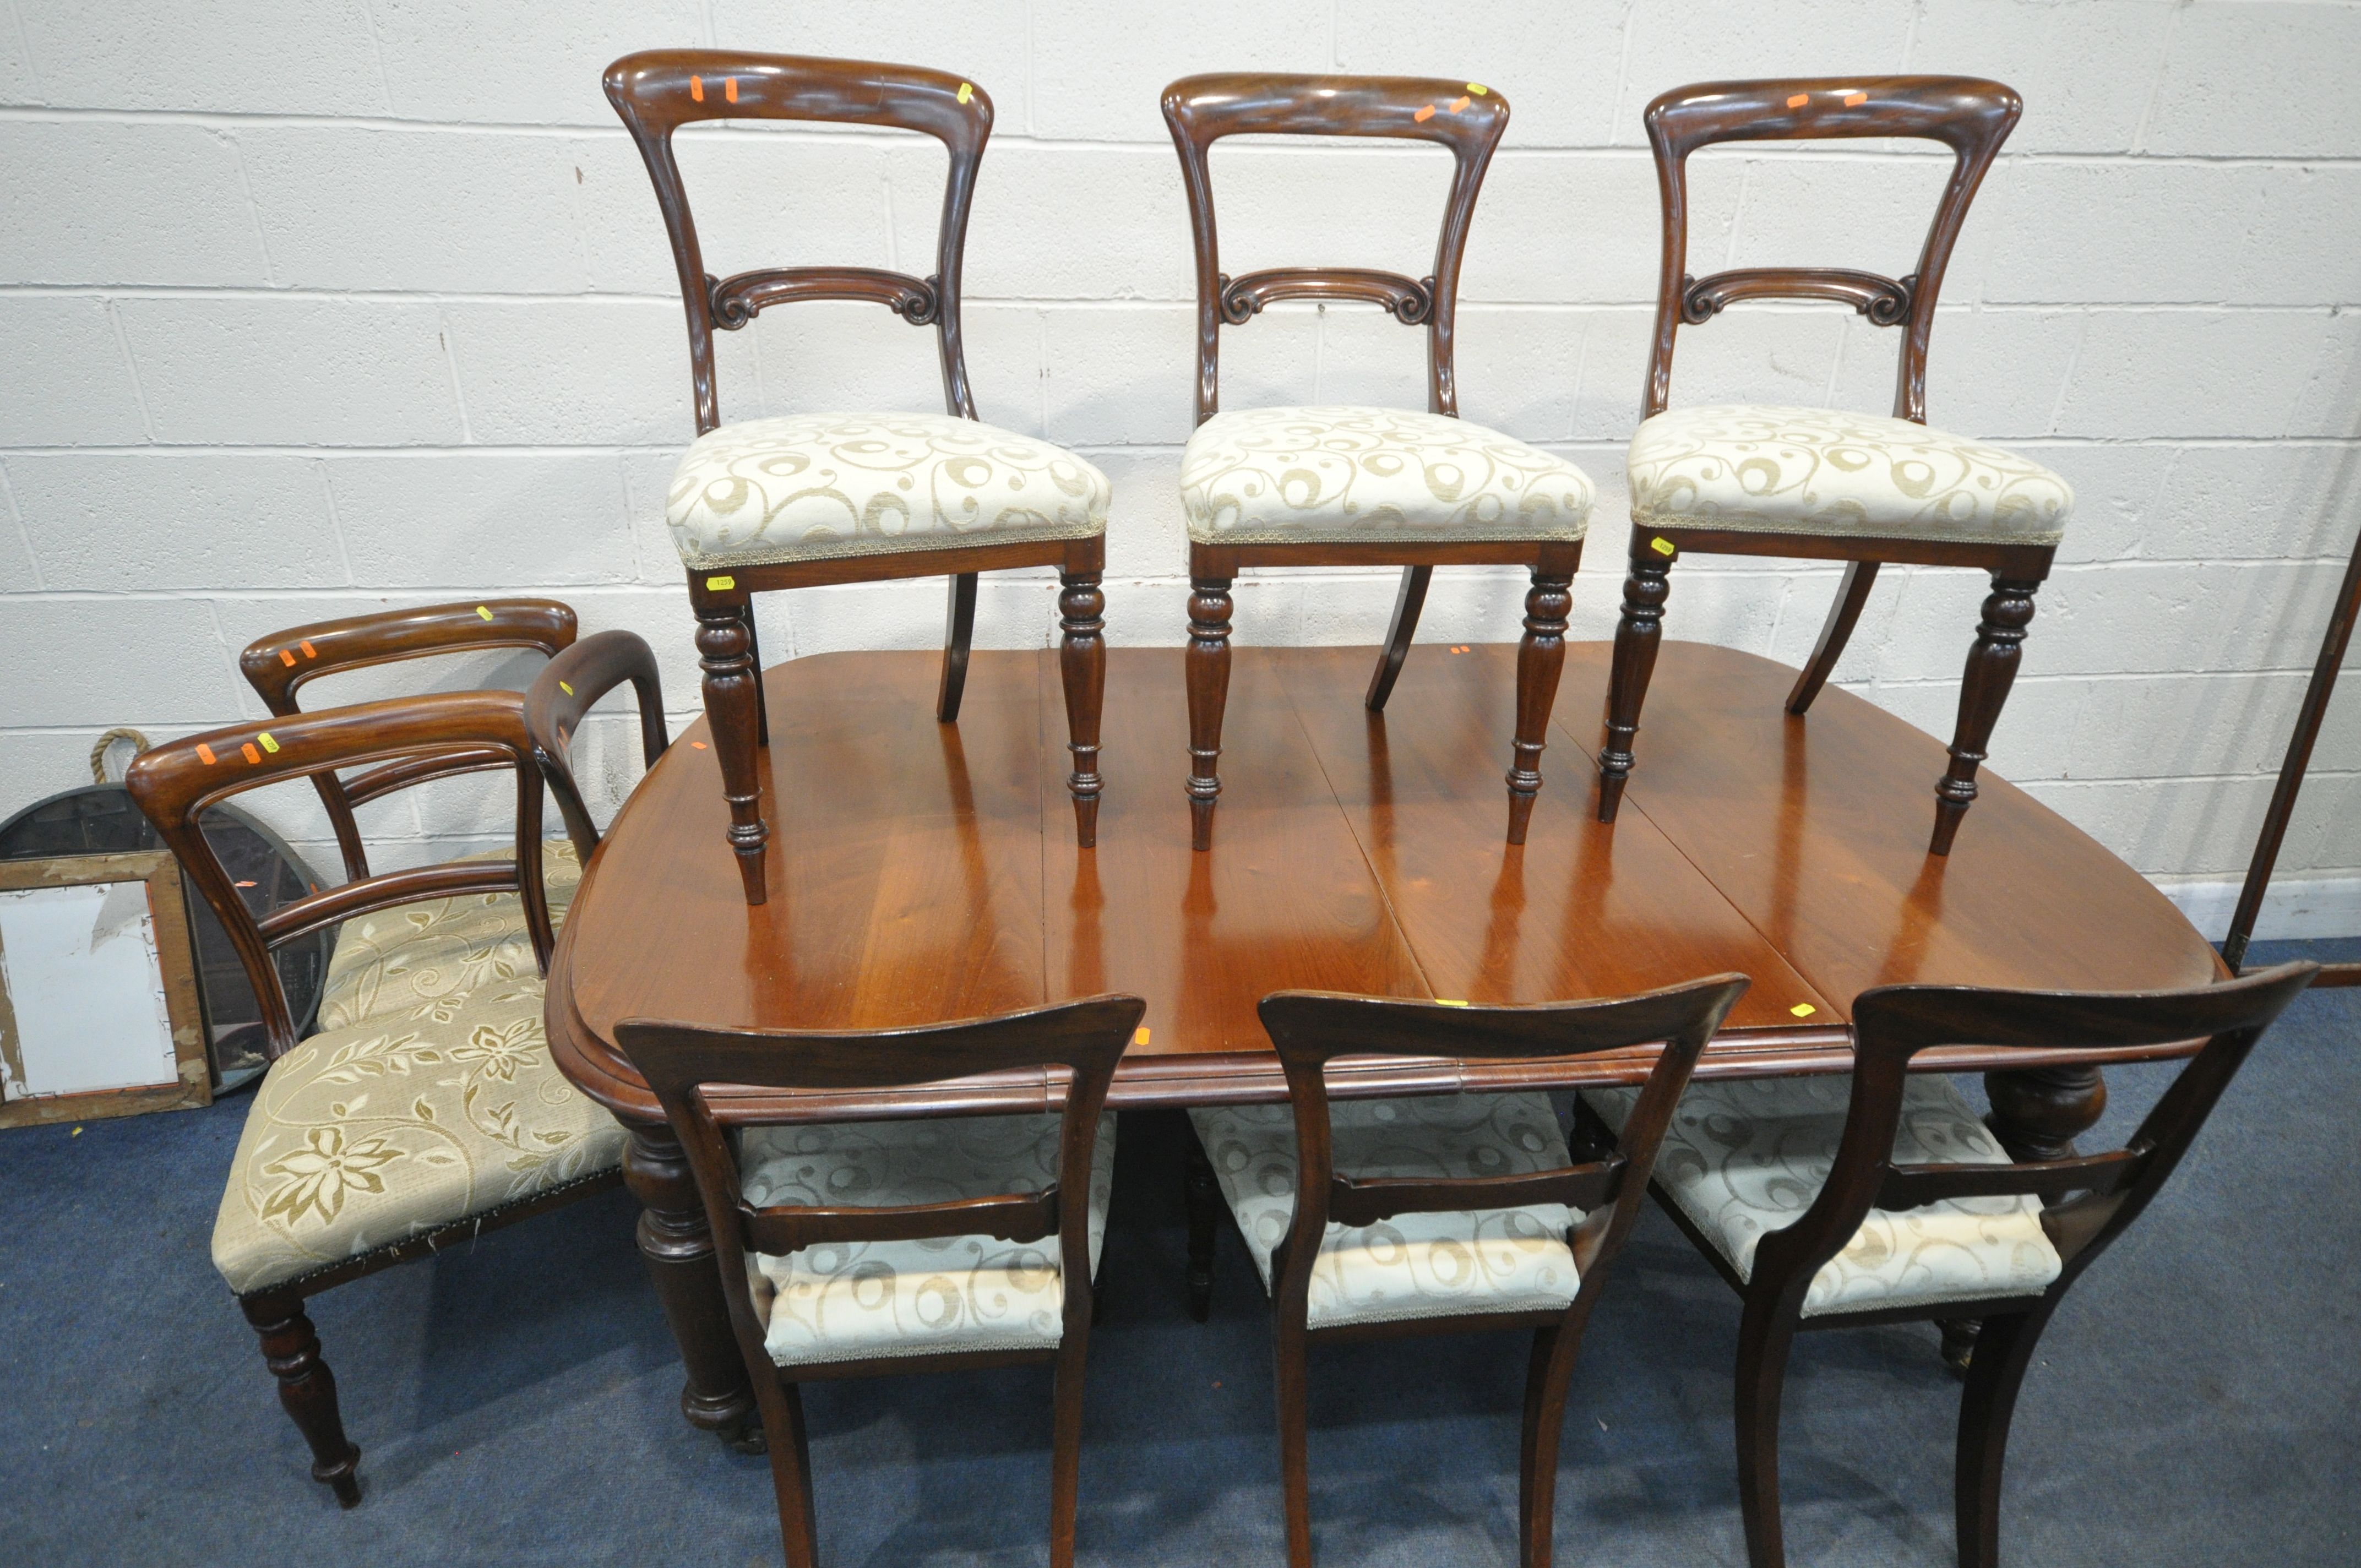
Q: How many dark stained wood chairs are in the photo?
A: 9